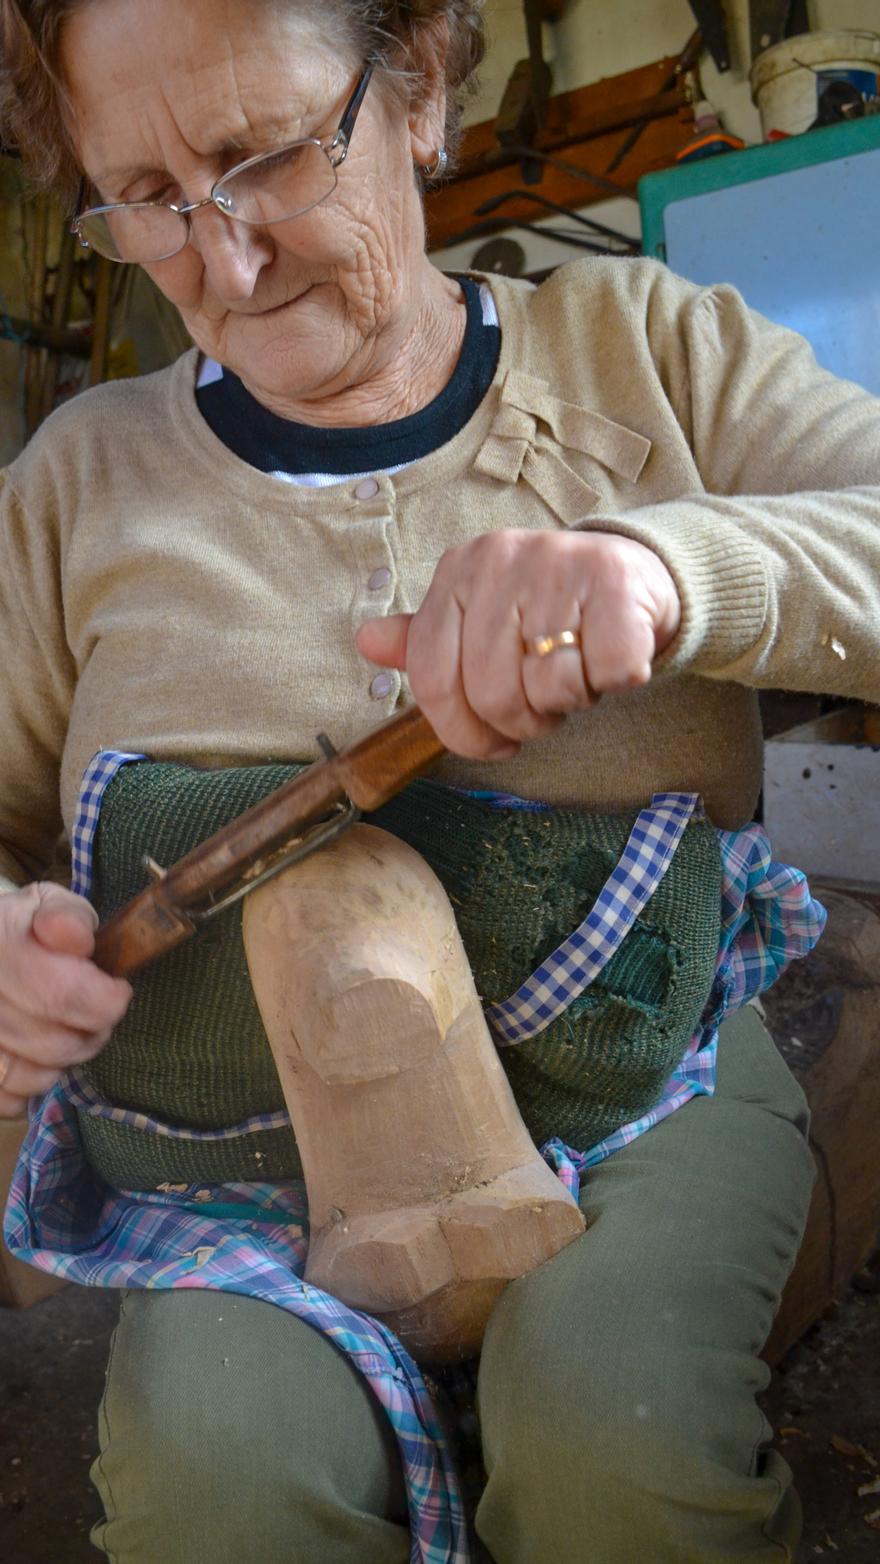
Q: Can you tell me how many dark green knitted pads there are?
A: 1